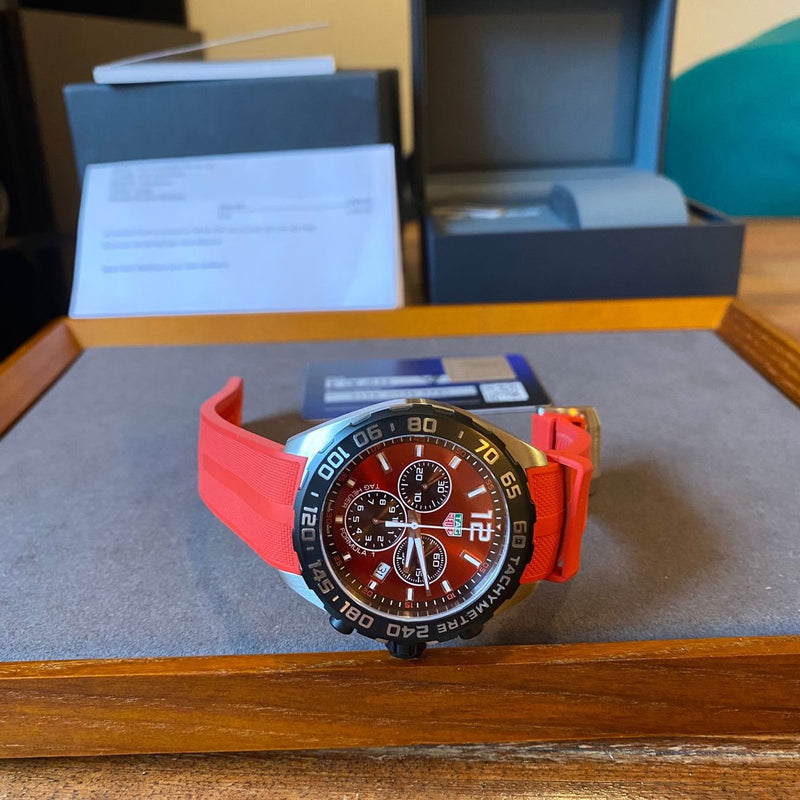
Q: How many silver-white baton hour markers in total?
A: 11